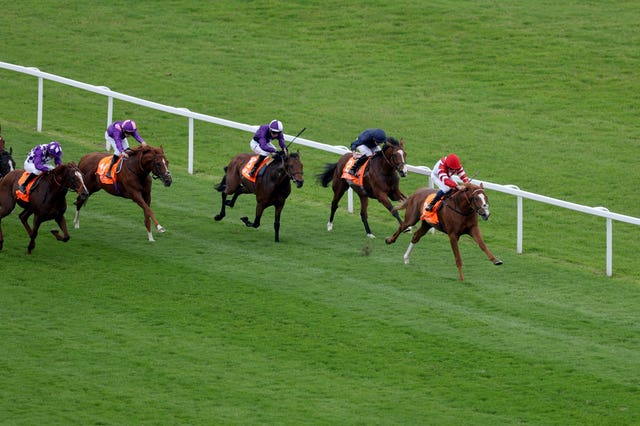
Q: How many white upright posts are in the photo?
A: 7